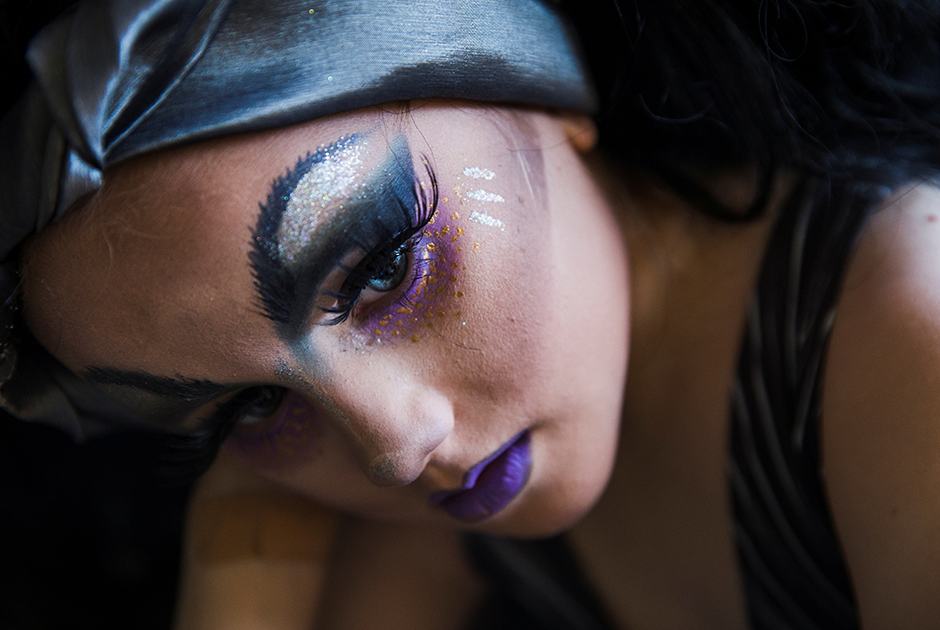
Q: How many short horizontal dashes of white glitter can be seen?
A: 3